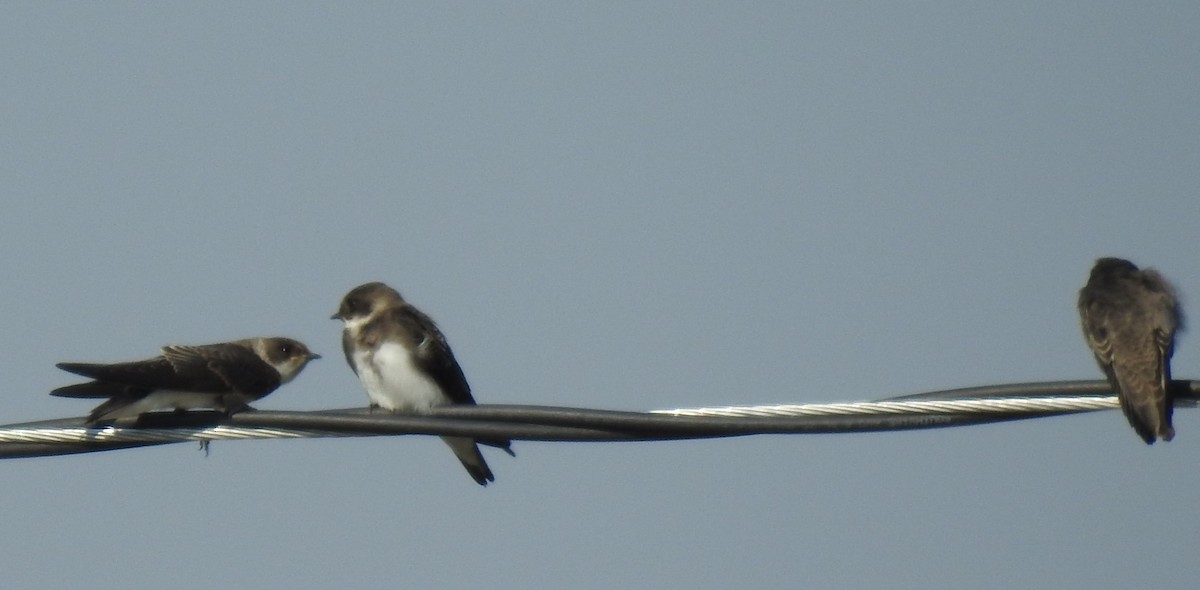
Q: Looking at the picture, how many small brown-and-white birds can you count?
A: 3